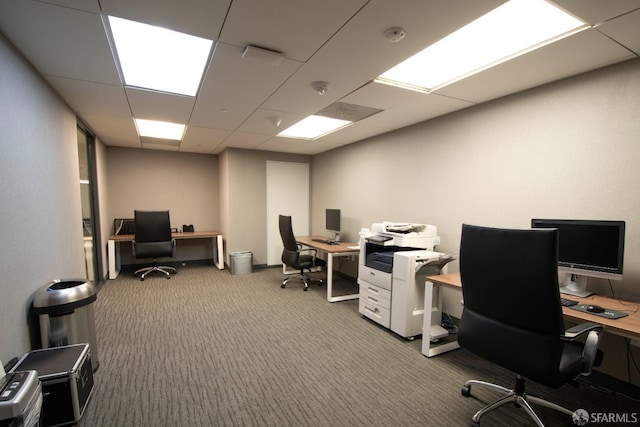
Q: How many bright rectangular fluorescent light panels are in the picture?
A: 4